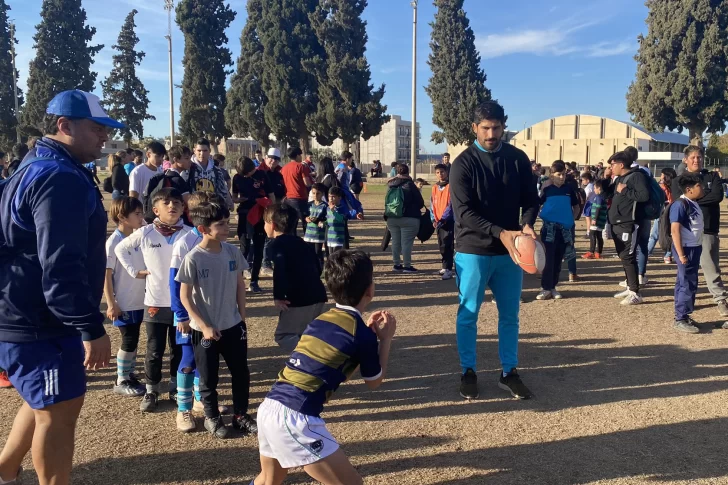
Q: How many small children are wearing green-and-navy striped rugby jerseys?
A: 3